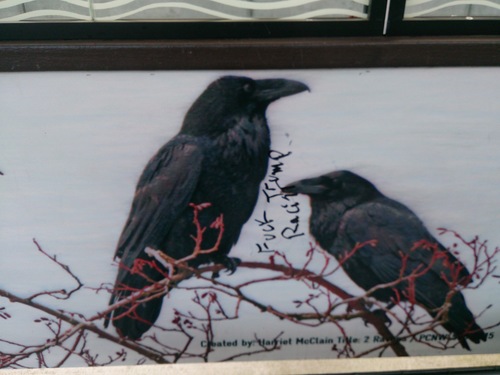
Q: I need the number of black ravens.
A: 2